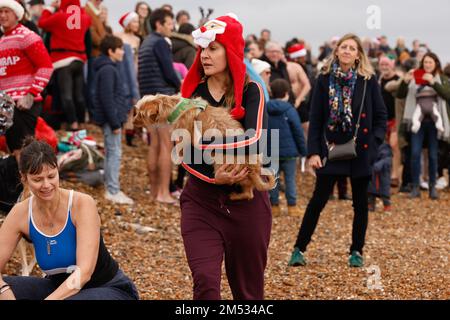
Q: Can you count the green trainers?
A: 2